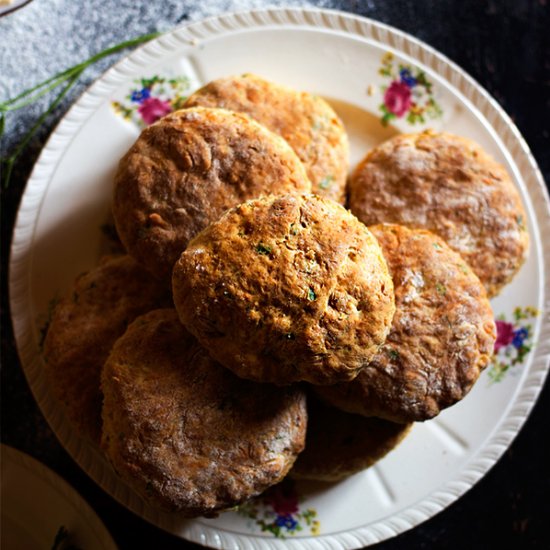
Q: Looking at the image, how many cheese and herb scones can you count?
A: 8